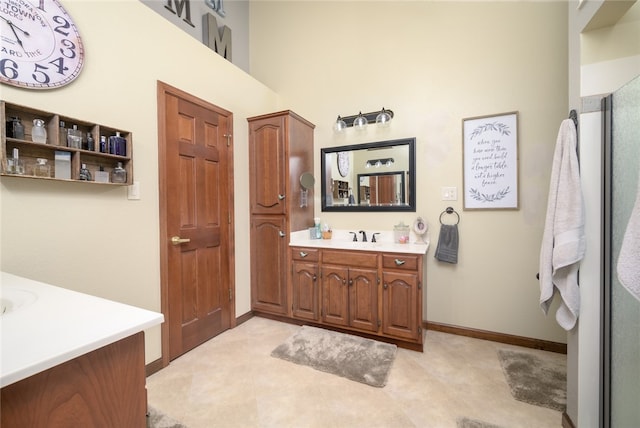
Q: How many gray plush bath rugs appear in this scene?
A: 4